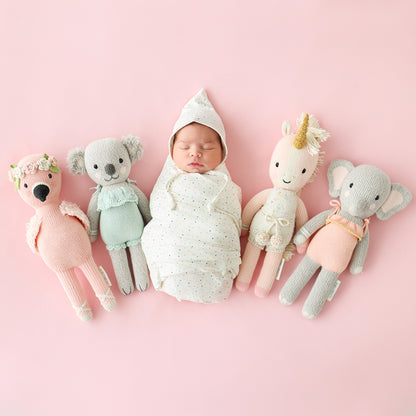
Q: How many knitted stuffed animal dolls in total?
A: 4